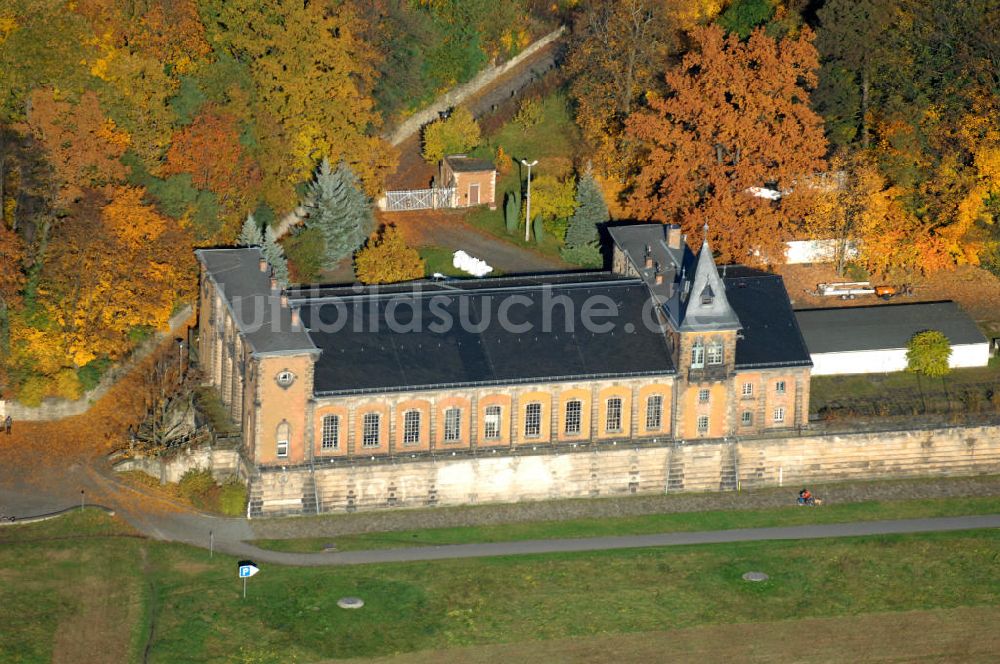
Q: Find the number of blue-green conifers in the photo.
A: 5